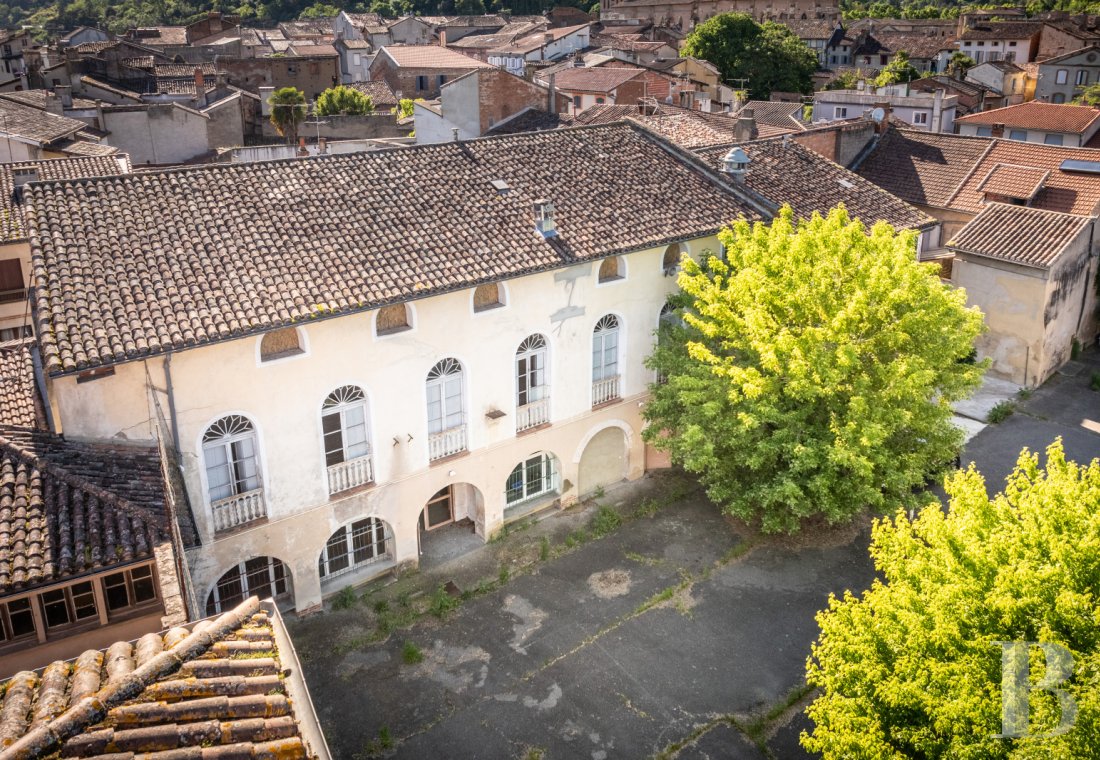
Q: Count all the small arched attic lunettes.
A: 5